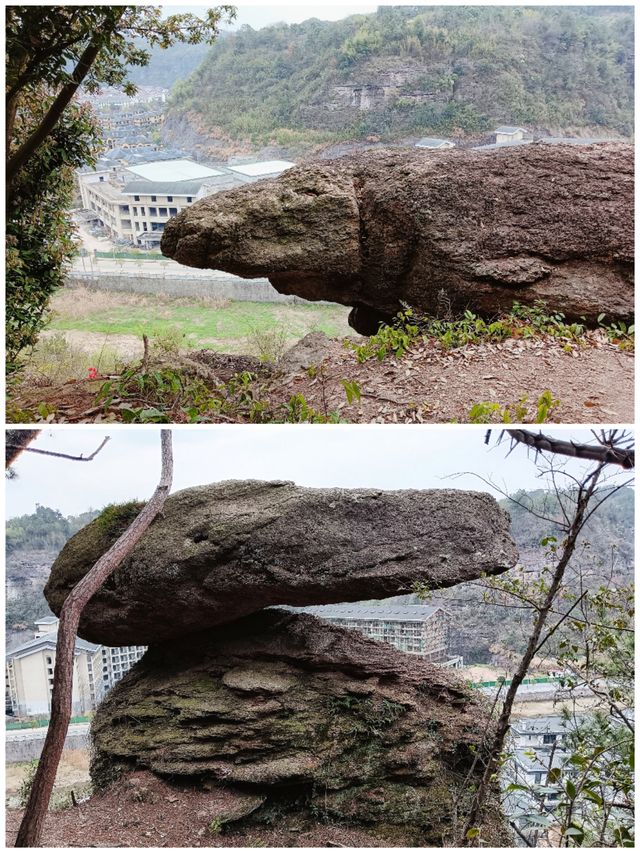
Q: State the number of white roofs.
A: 2